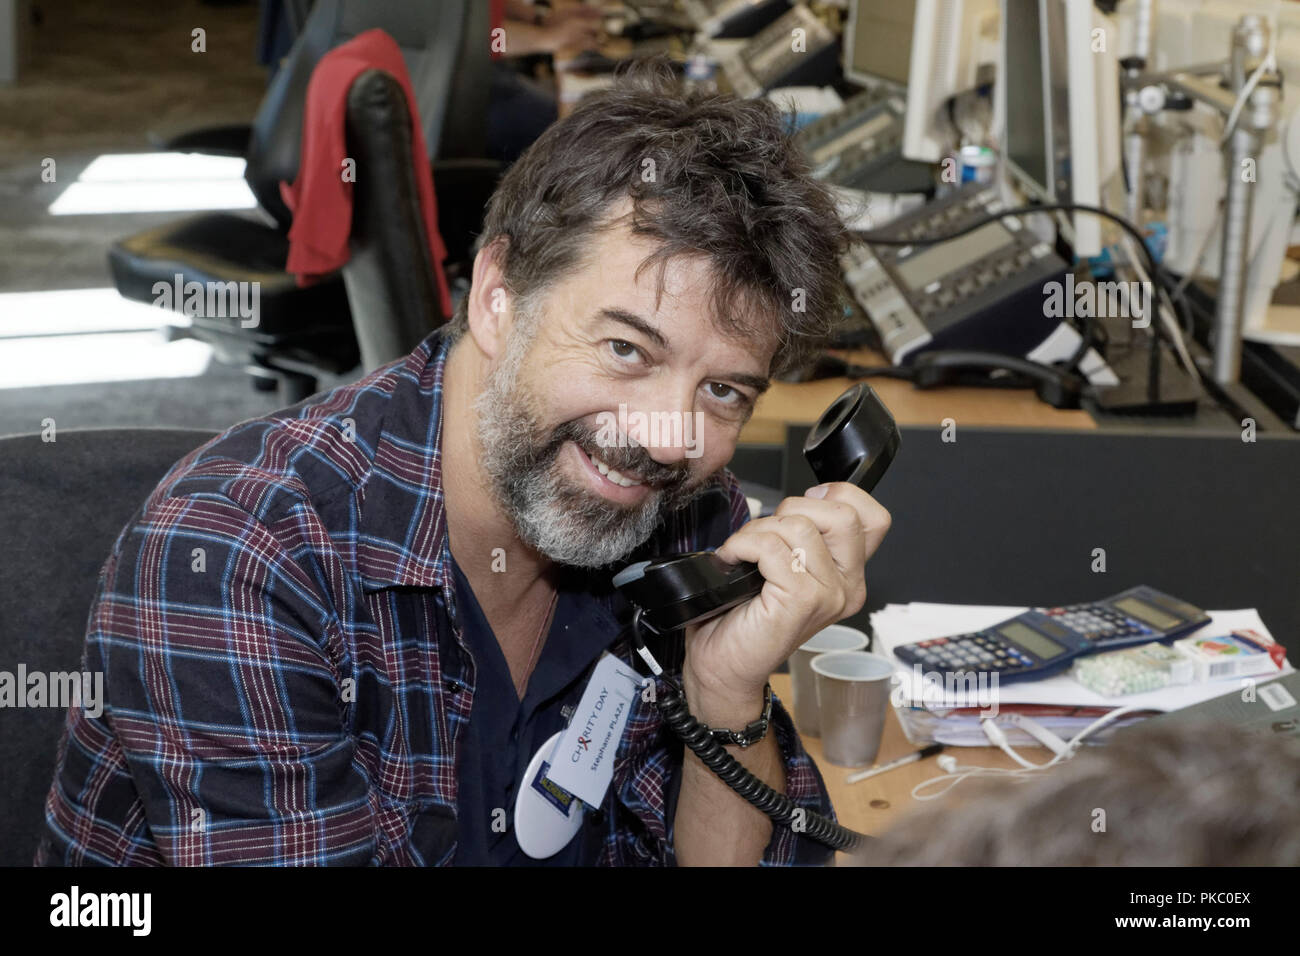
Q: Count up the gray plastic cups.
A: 2